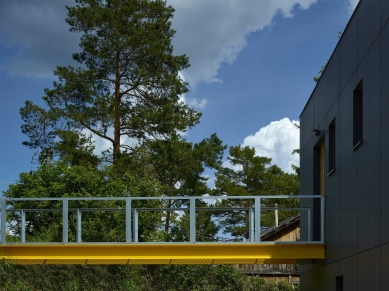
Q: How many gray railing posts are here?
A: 11